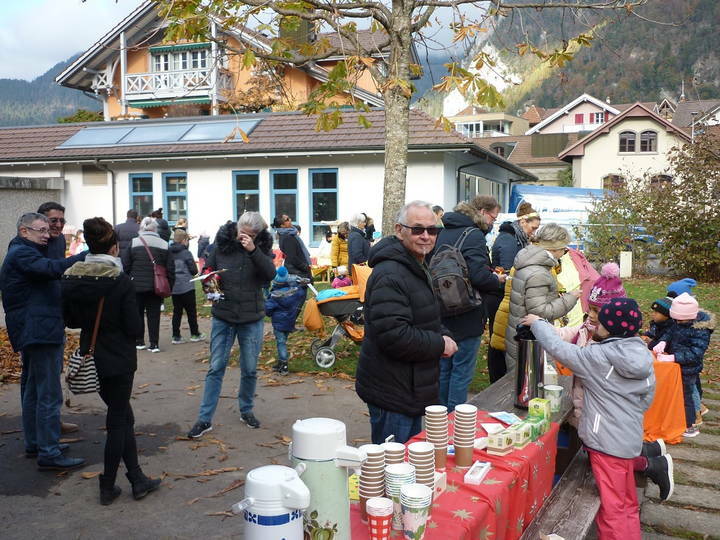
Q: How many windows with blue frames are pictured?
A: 5